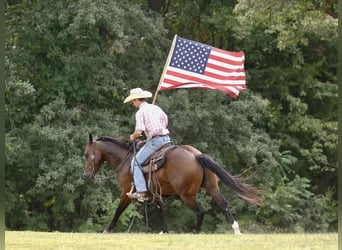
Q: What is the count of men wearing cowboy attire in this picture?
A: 1